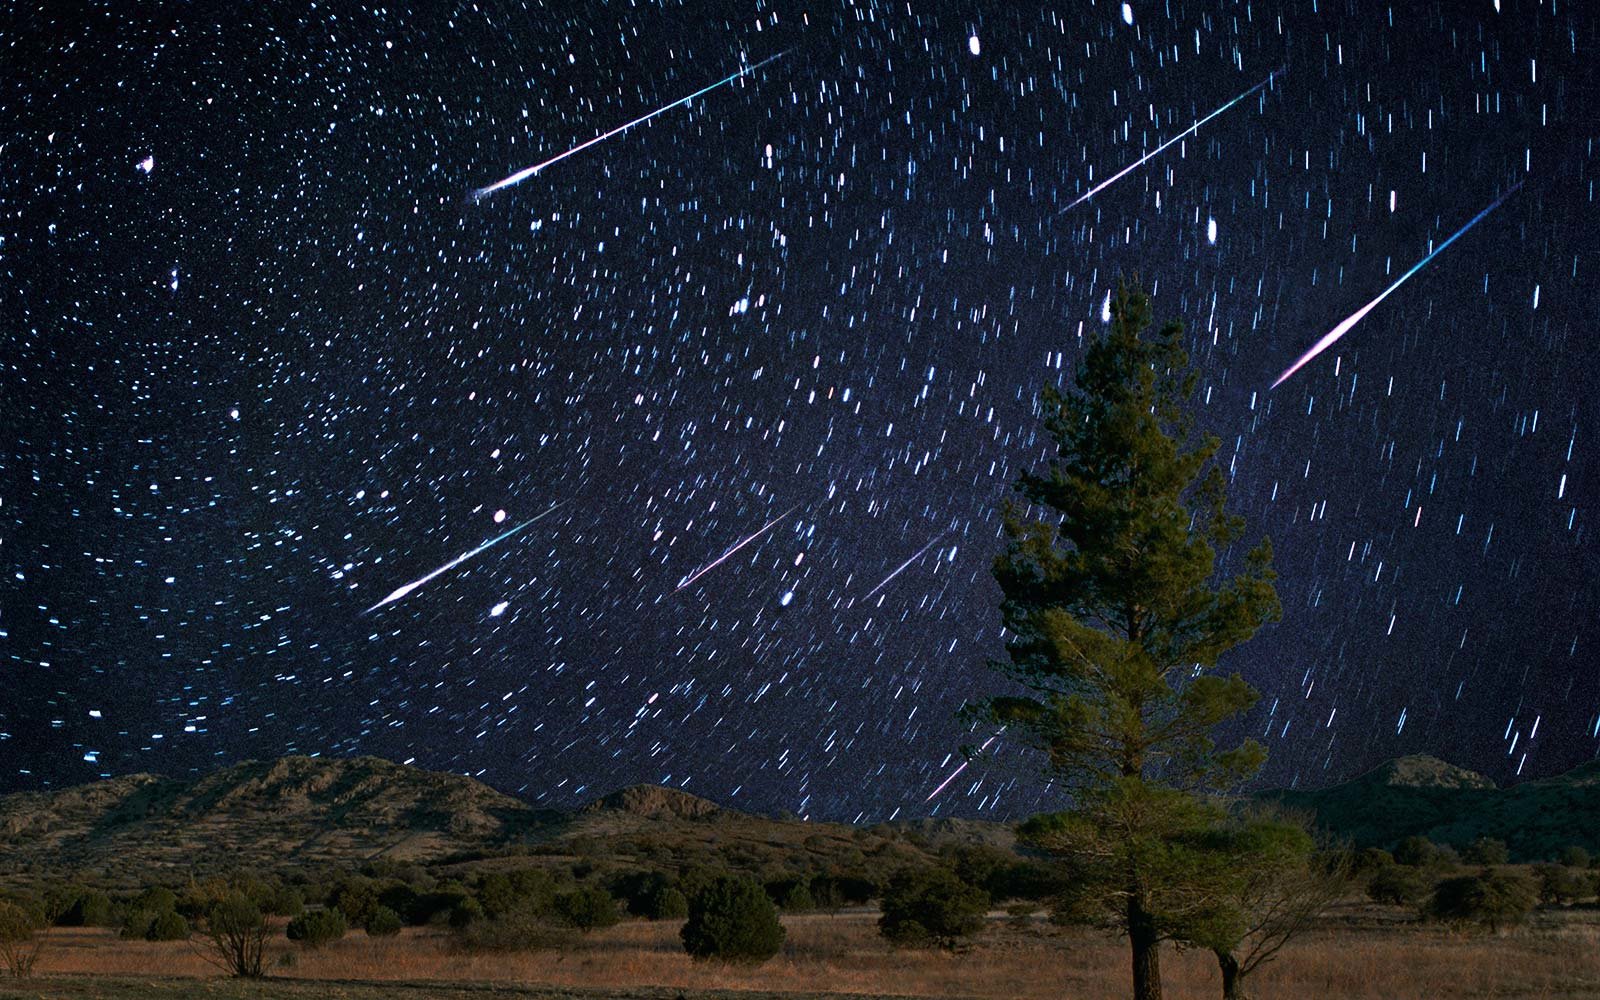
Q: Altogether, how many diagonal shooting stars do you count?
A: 7